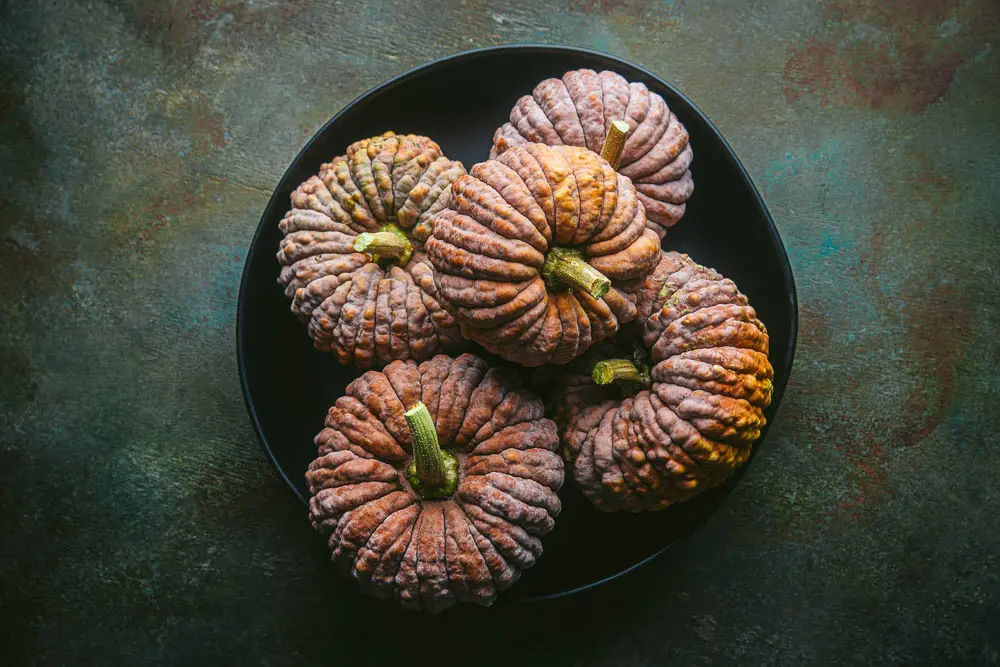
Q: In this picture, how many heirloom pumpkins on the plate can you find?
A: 5